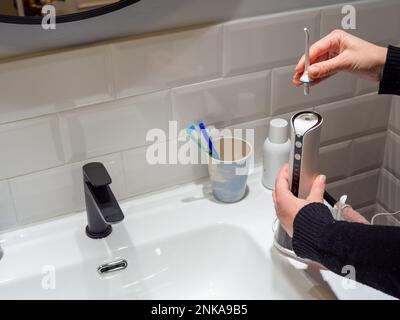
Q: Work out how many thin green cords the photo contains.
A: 0